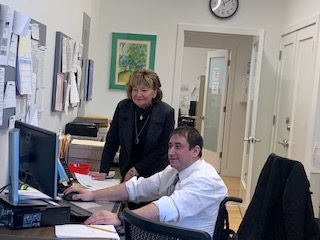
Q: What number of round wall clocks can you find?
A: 1